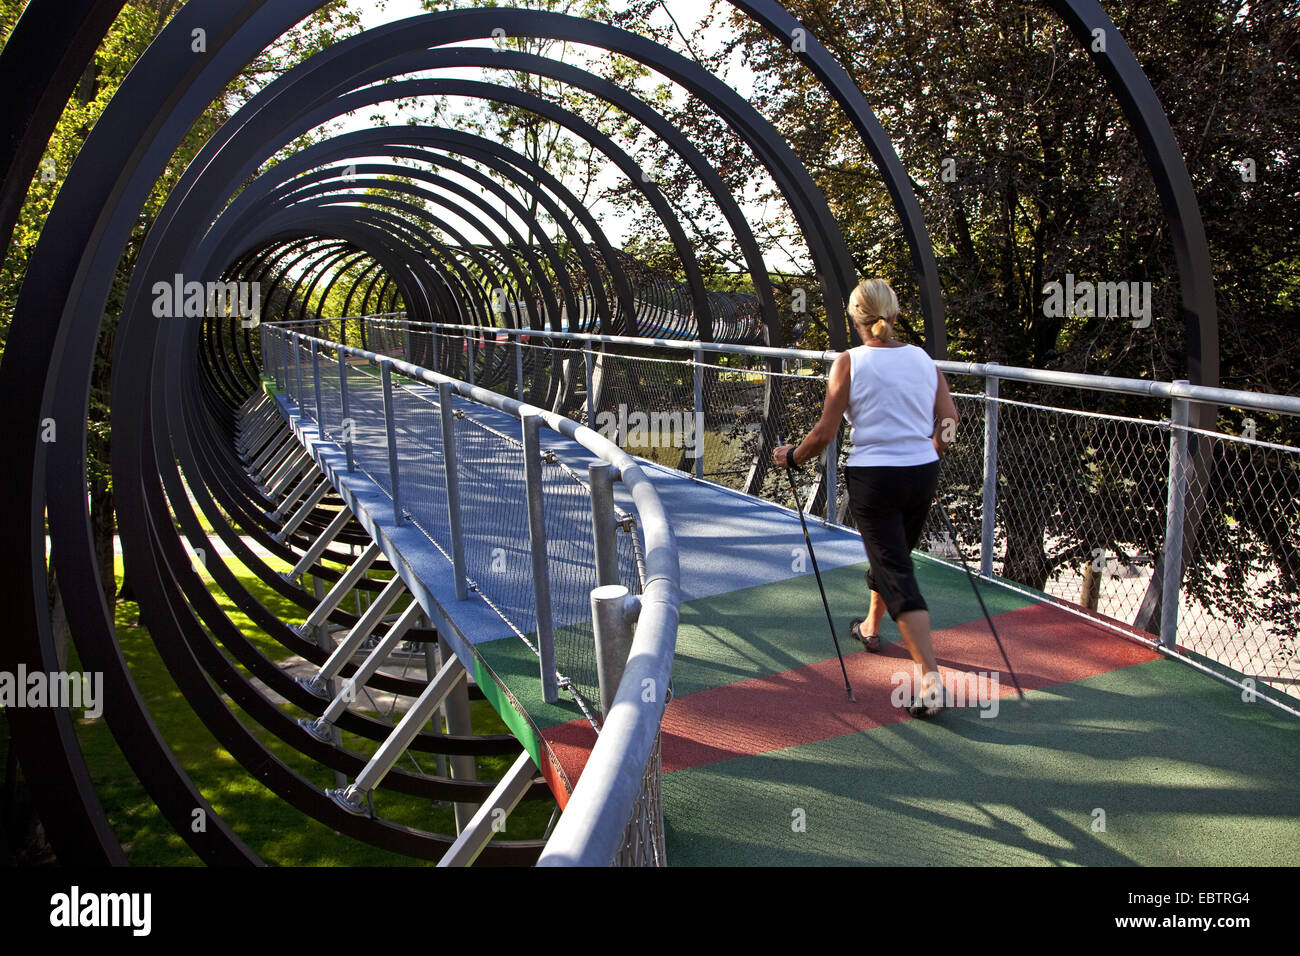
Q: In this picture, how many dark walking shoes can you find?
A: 2